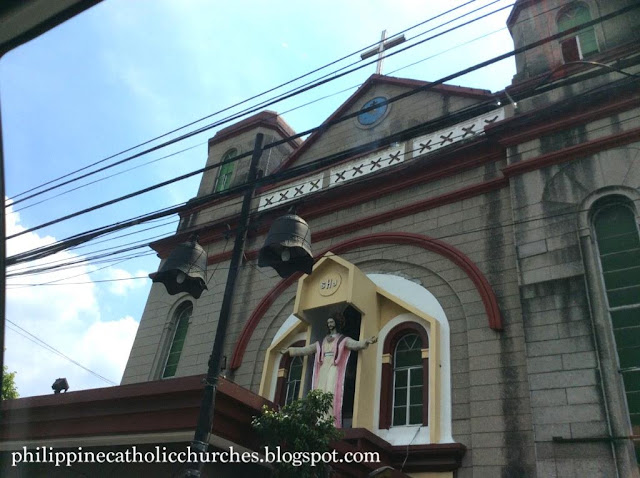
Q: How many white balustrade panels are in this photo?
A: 3